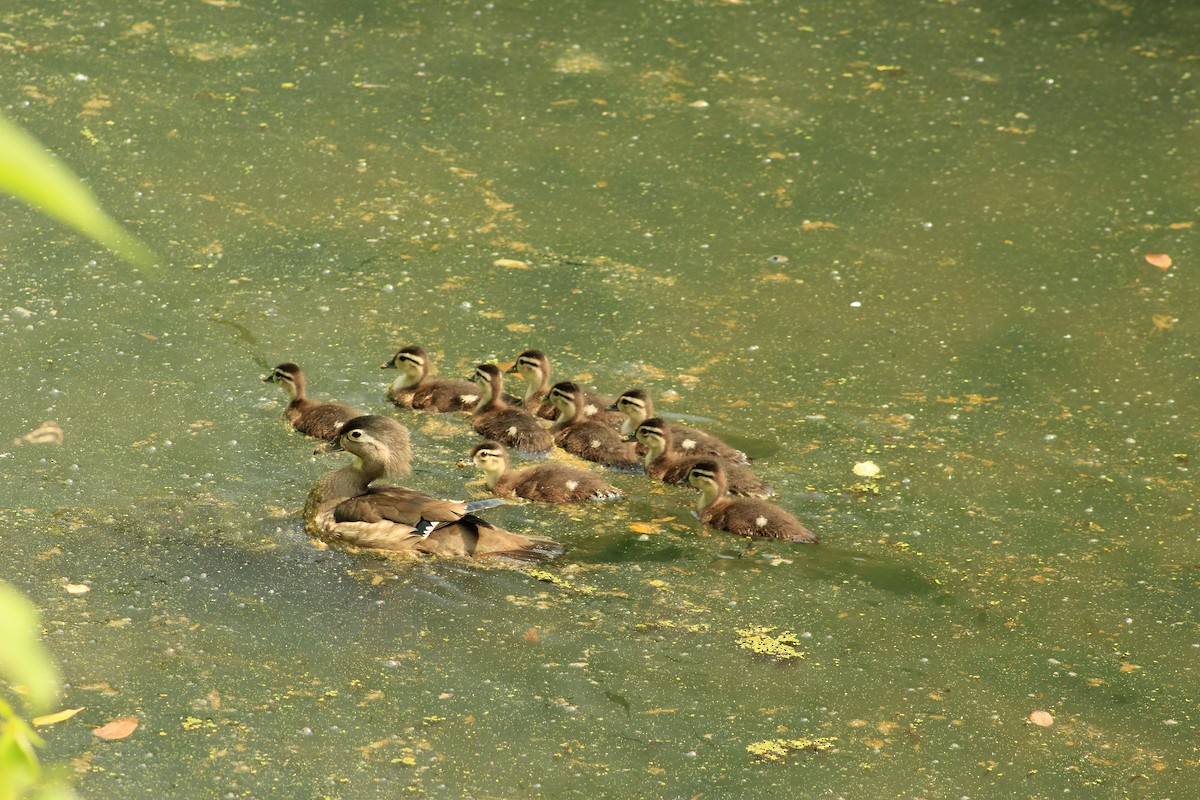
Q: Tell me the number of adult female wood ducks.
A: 1